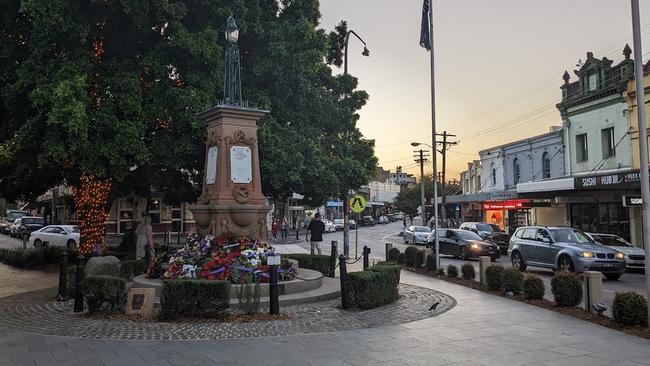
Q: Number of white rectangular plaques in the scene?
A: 2